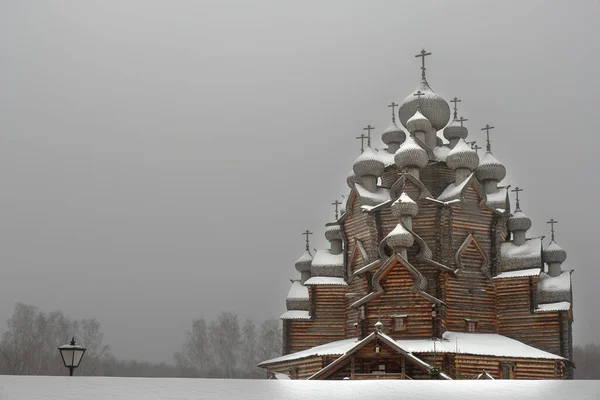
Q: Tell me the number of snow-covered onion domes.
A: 15